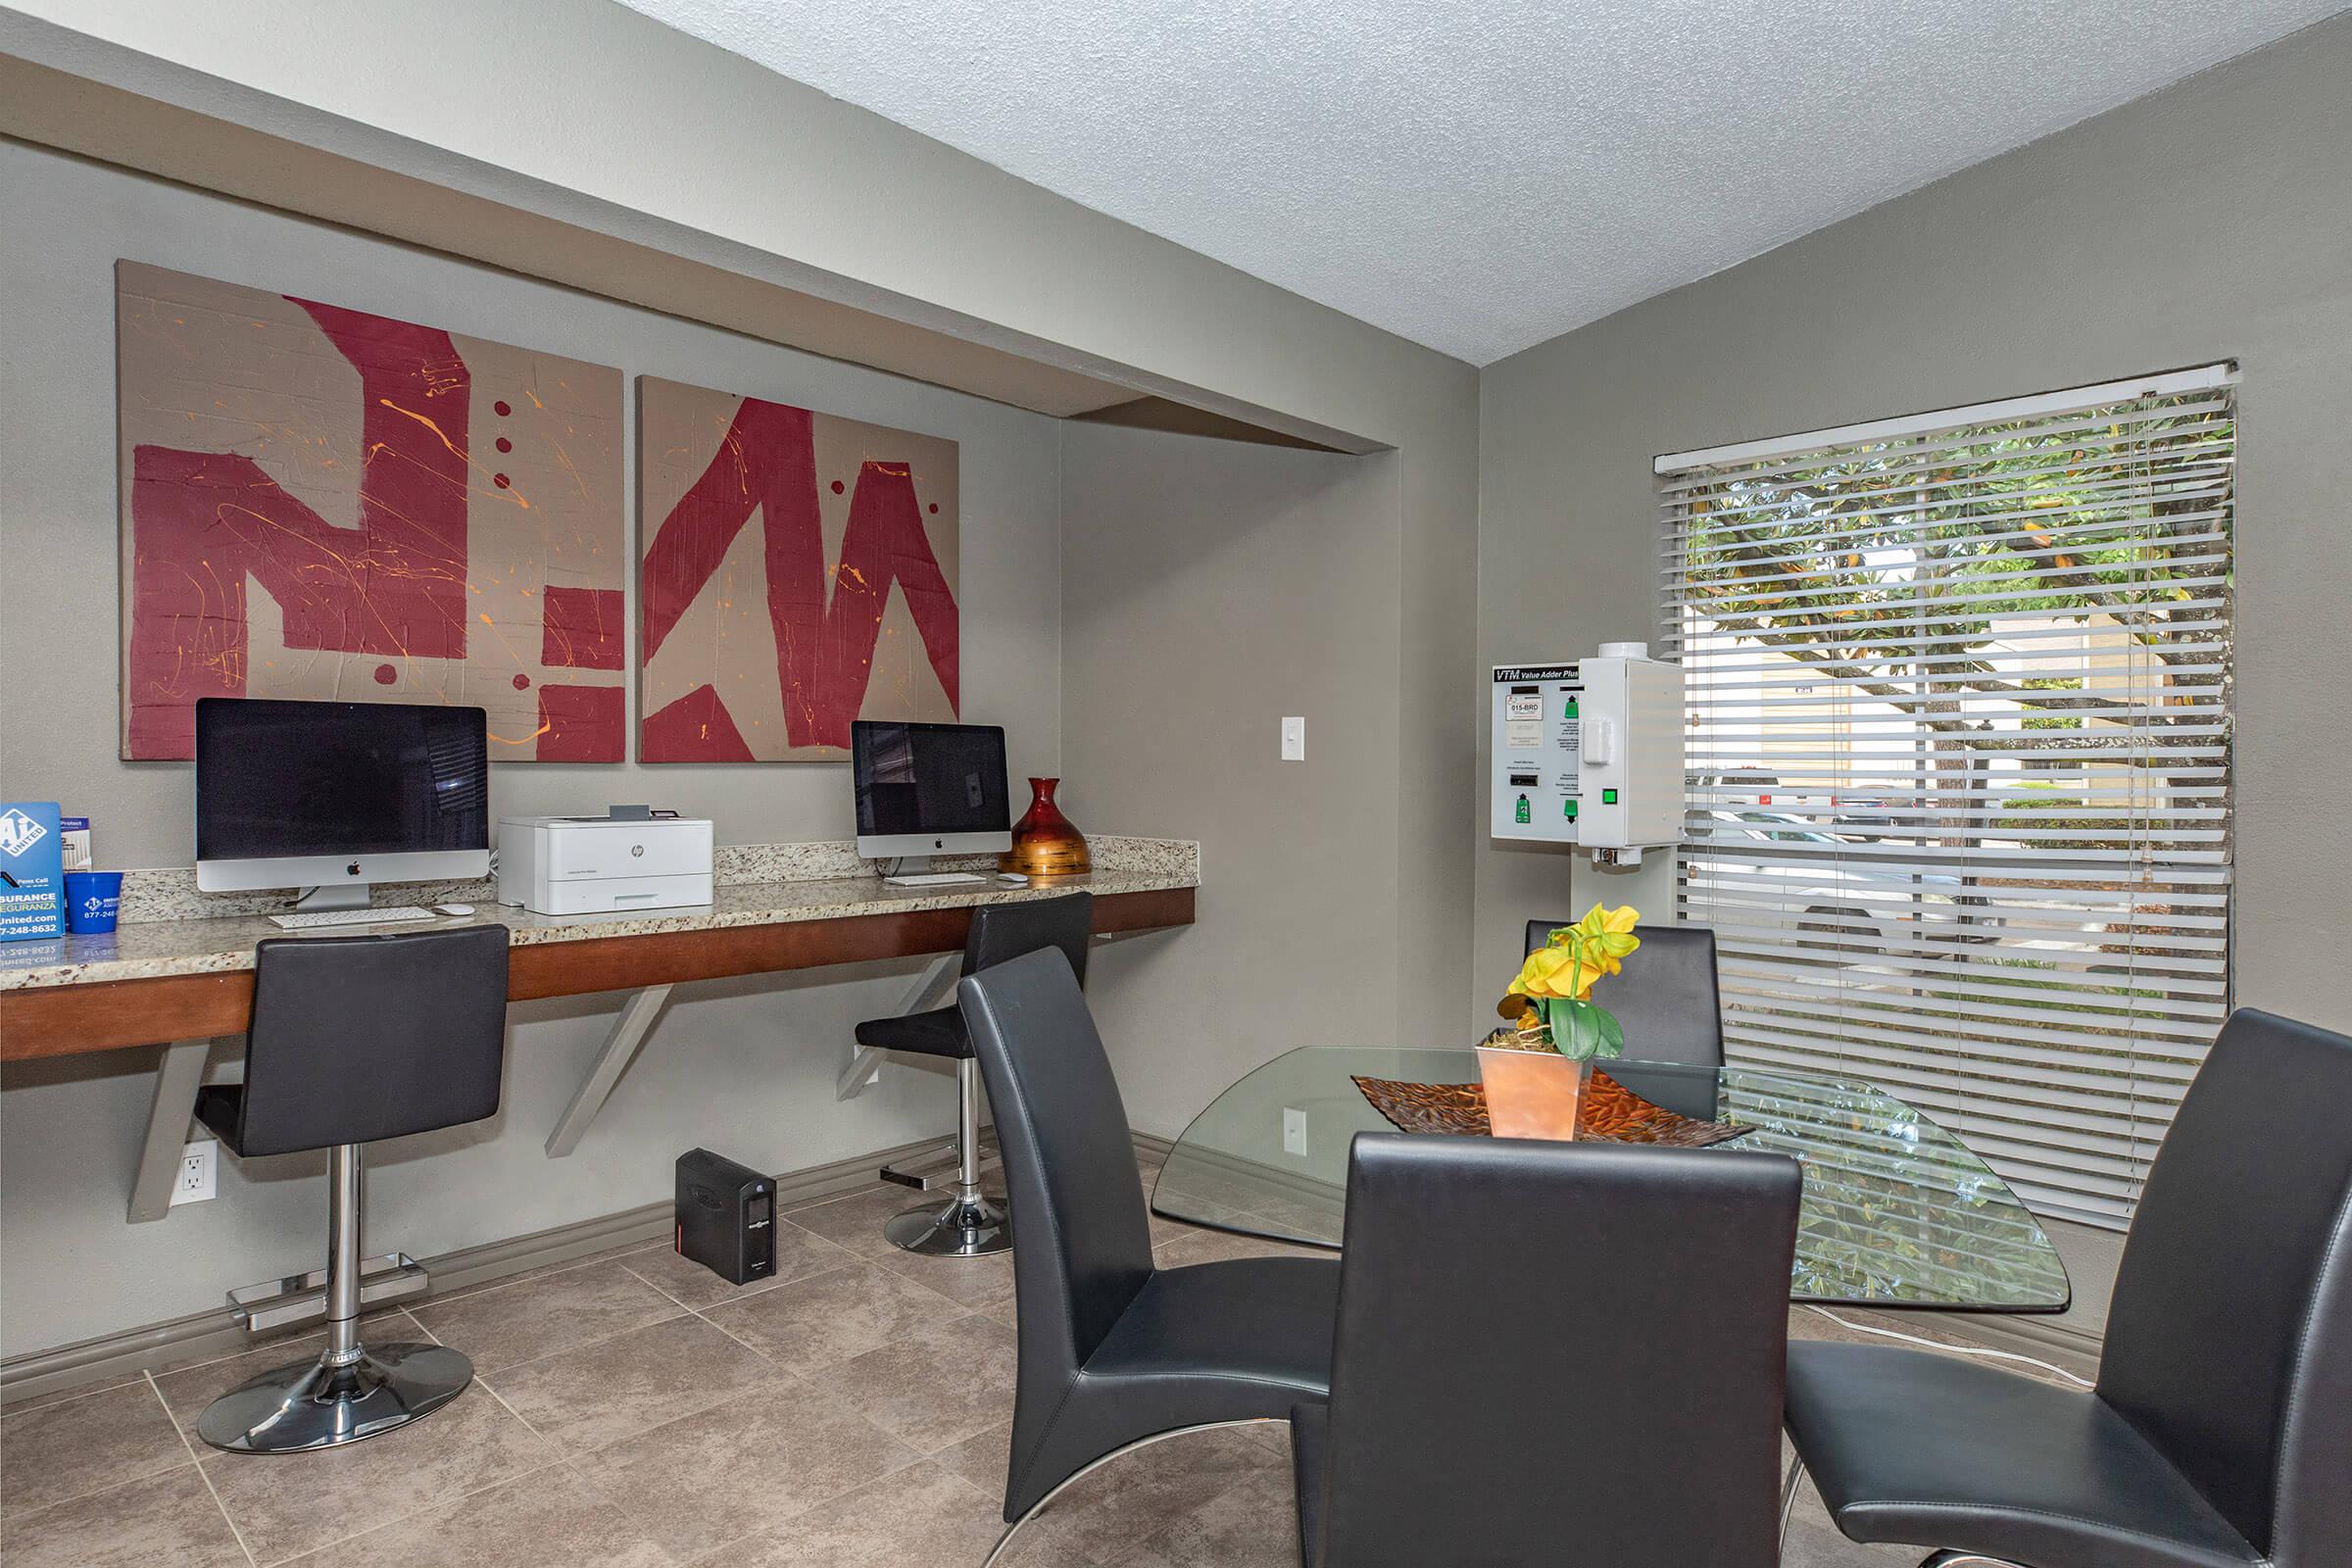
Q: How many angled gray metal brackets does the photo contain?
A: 3